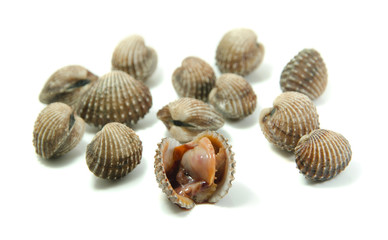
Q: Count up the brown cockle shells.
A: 13